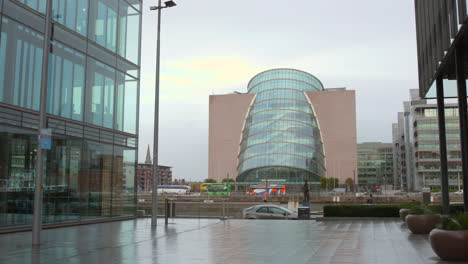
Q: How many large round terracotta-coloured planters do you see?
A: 3